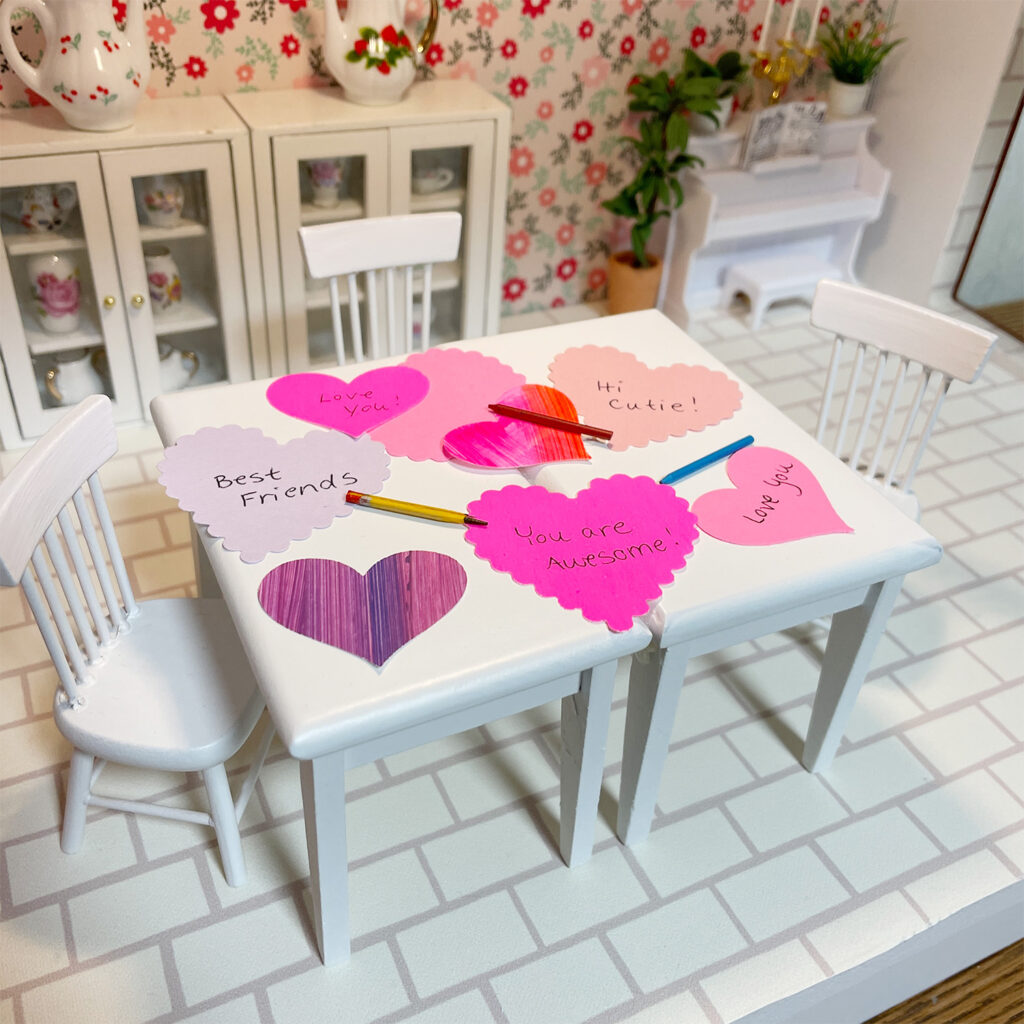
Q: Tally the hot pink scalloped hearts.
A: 1